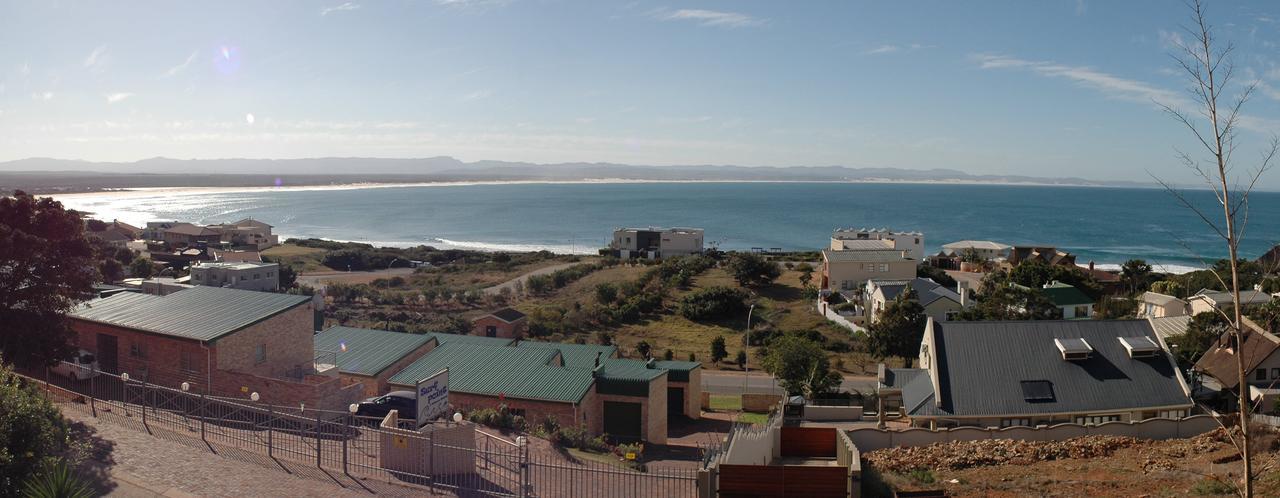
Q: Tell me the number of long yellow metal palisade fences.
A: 0